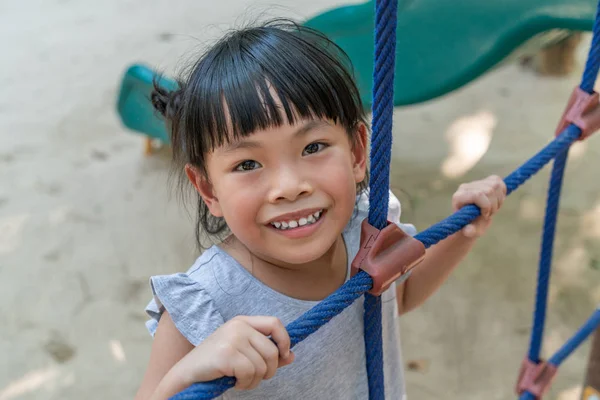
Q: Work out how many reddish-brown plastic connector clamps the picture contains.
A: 3